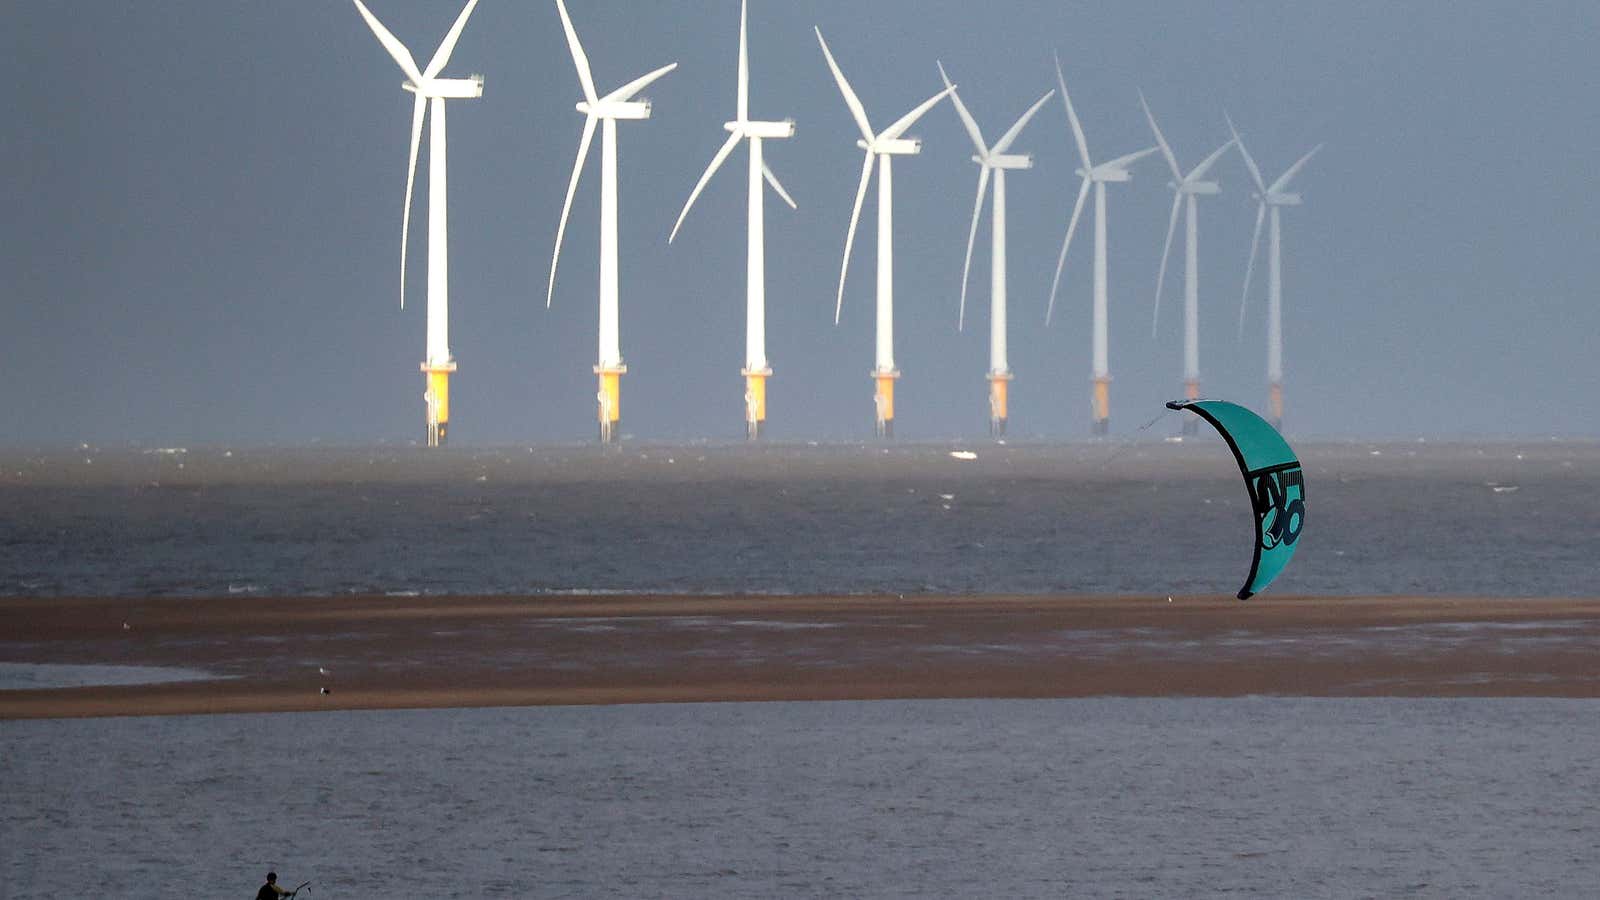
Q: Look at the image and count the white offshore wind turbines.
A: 8